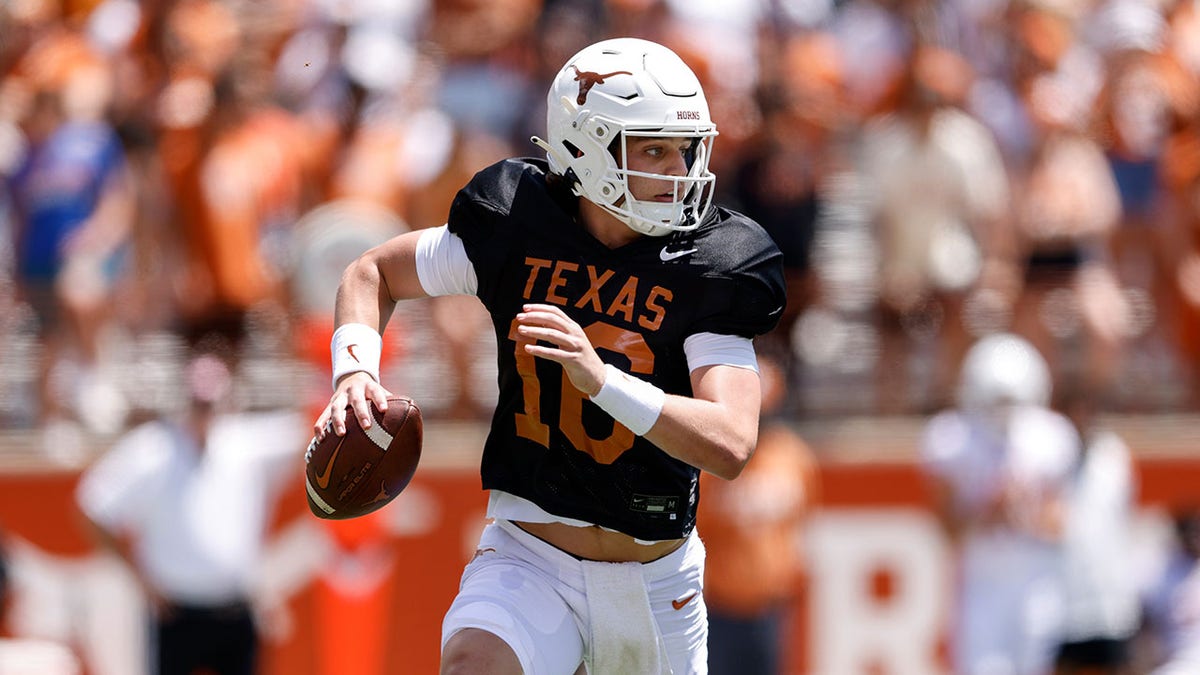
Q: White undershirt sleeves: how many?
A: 2